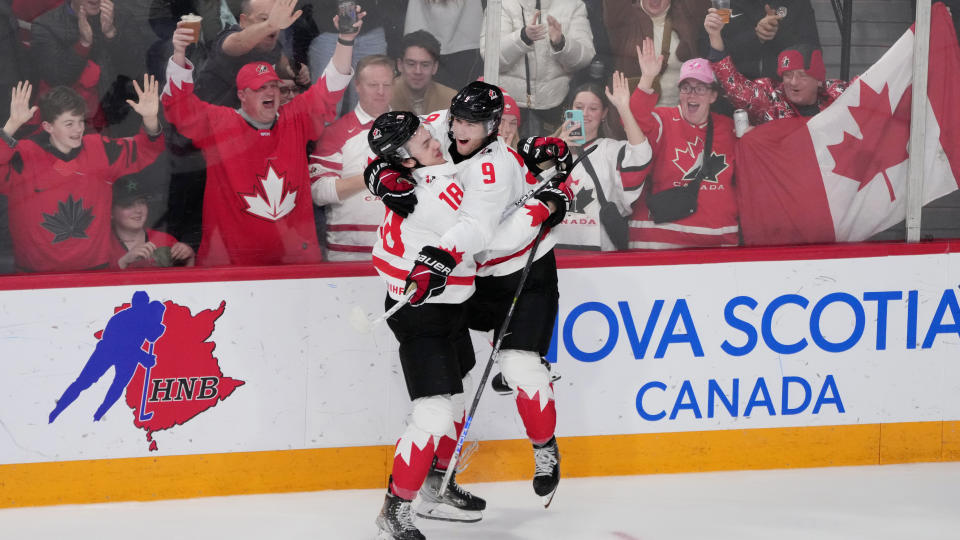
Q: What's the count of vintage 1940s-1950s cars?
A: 0